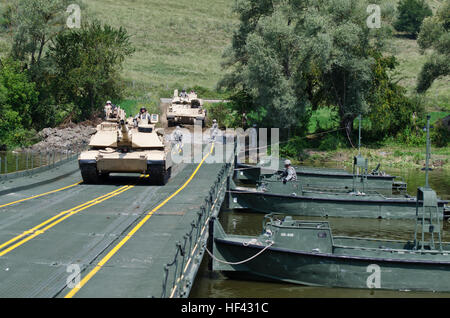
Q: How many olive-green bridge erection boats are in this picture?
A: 3